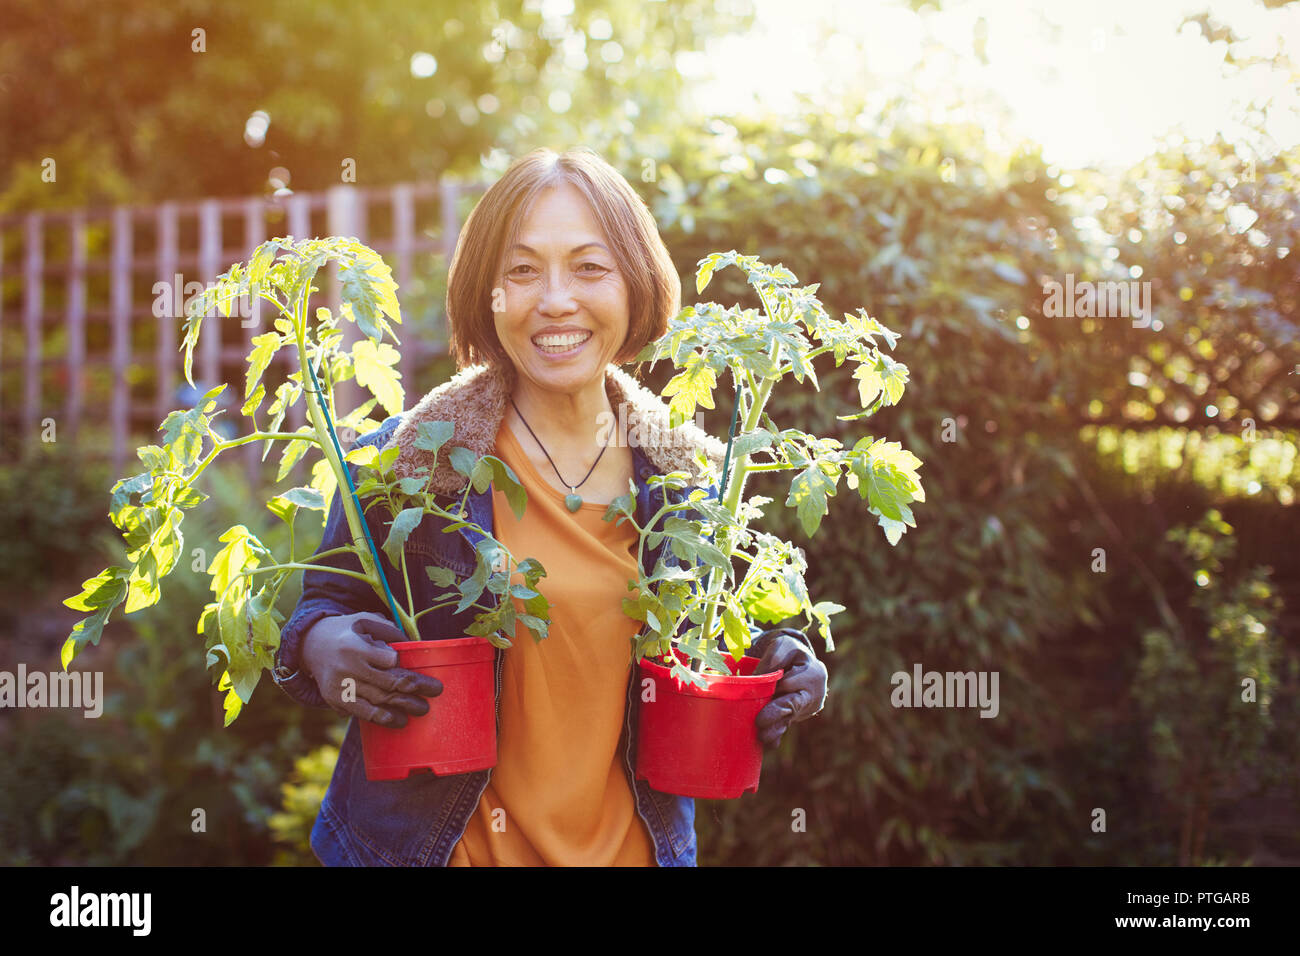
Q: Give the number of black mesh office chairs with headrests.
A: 0